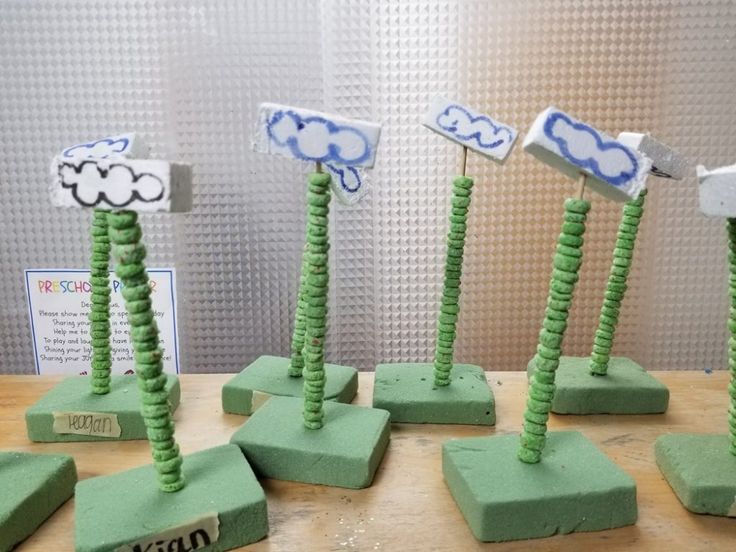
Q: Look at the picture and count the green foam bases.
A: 9